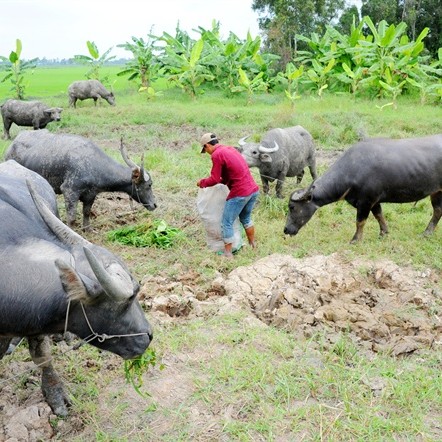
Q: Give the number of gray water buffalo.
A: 6